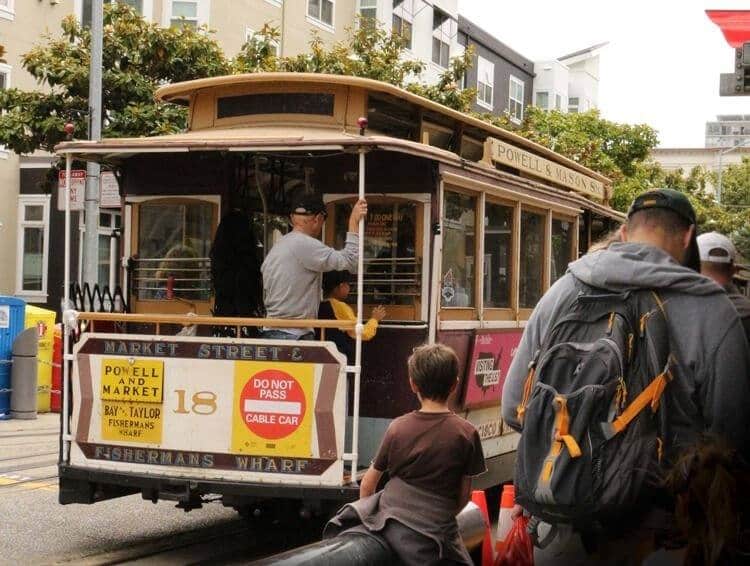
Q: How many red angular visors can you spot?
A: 1